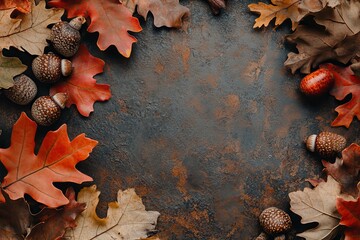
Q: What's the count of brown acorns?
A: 6